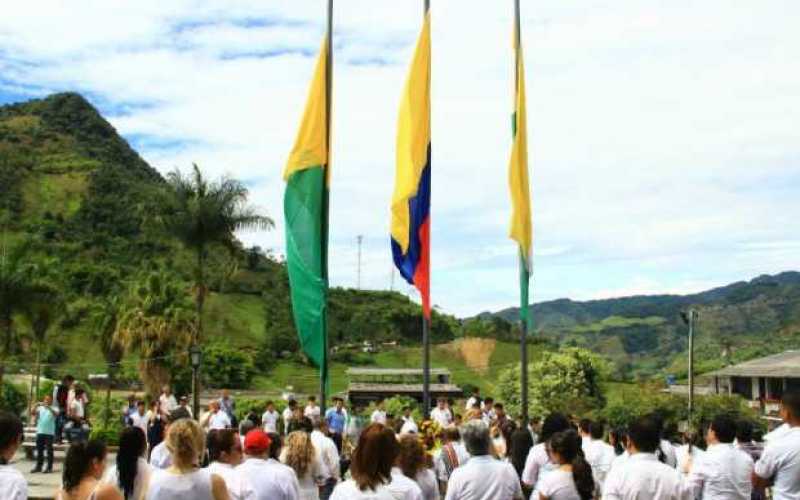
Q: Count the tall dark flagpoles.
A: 3